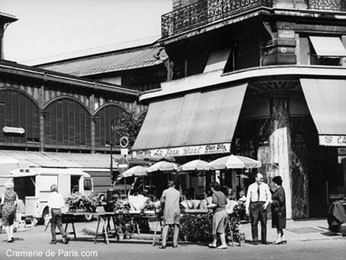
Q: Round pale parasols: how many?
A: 4